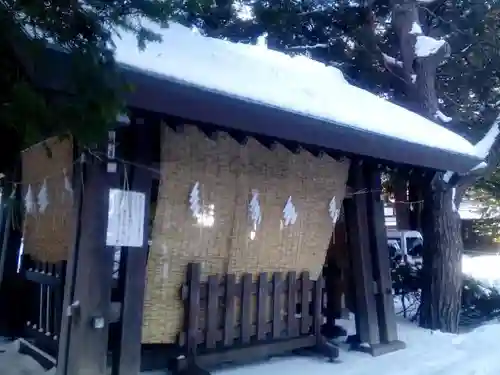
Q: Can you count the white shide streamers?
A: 7